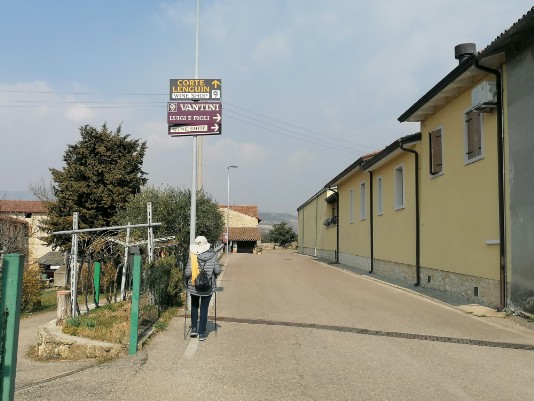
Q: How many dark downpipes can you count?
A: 4